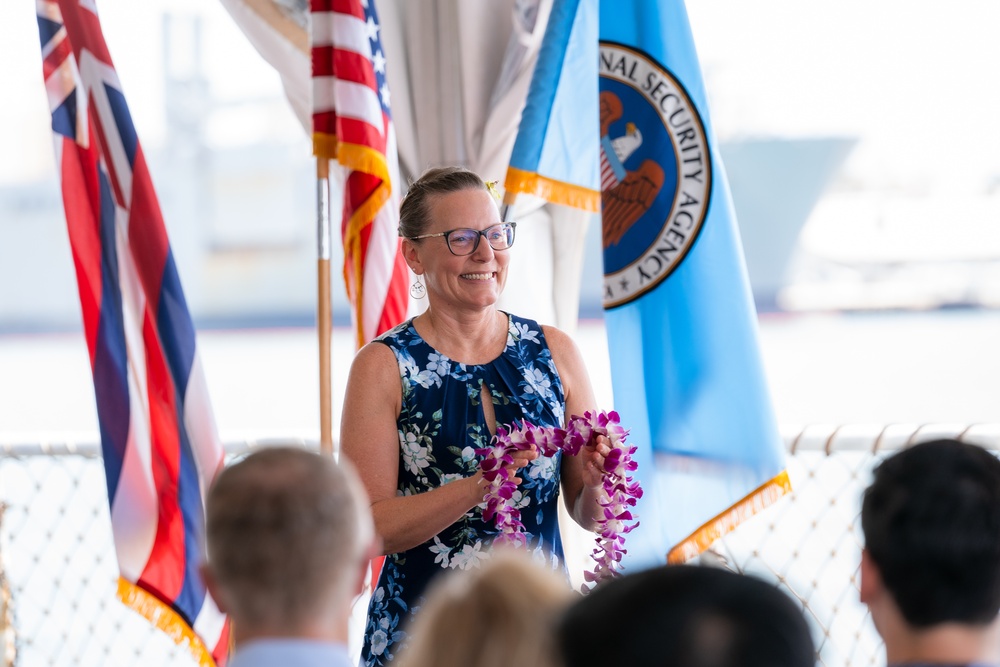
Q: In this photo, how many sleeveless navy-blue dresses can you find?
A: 1